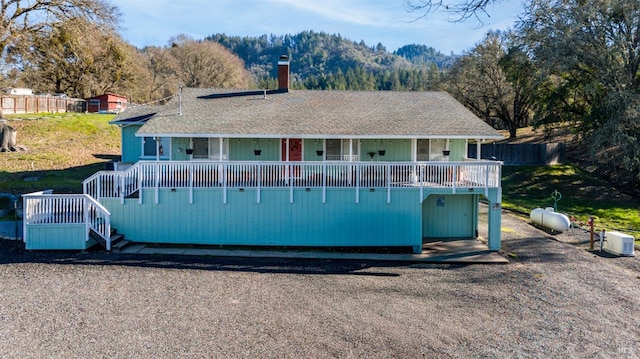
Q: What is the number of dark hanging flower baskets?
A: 5